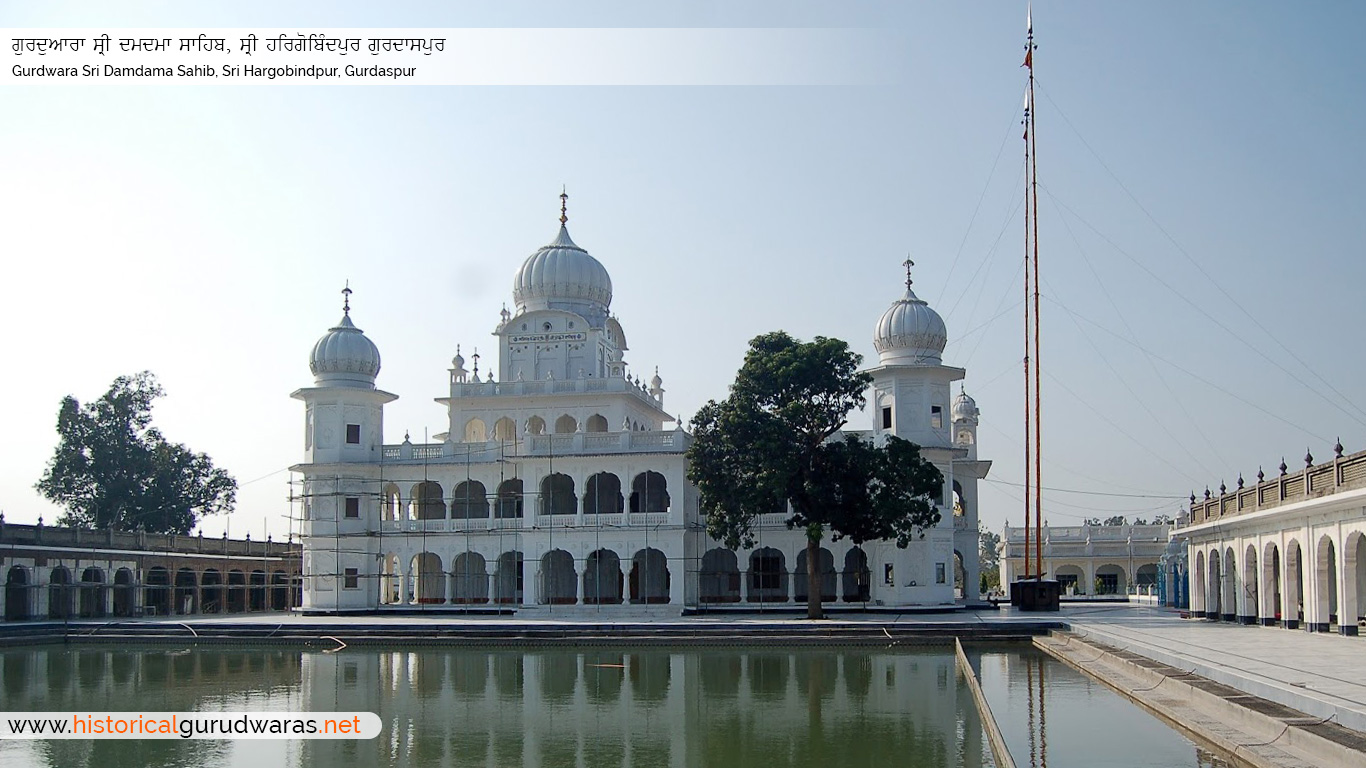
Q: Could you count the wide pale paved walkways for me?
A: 1